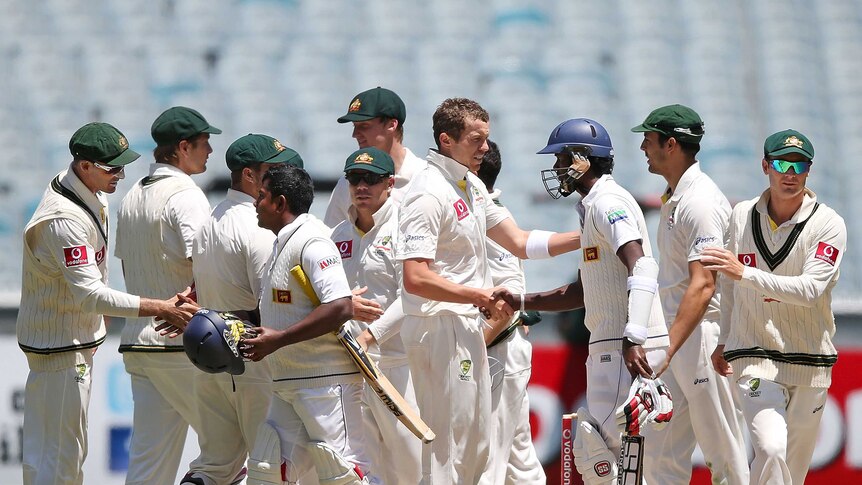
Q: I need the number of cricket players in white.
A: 11